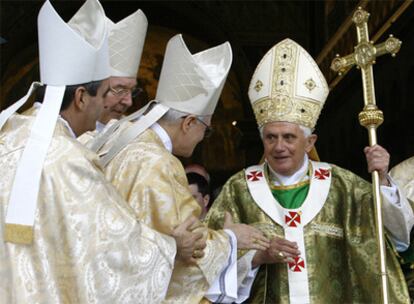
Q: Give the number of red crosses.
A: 4